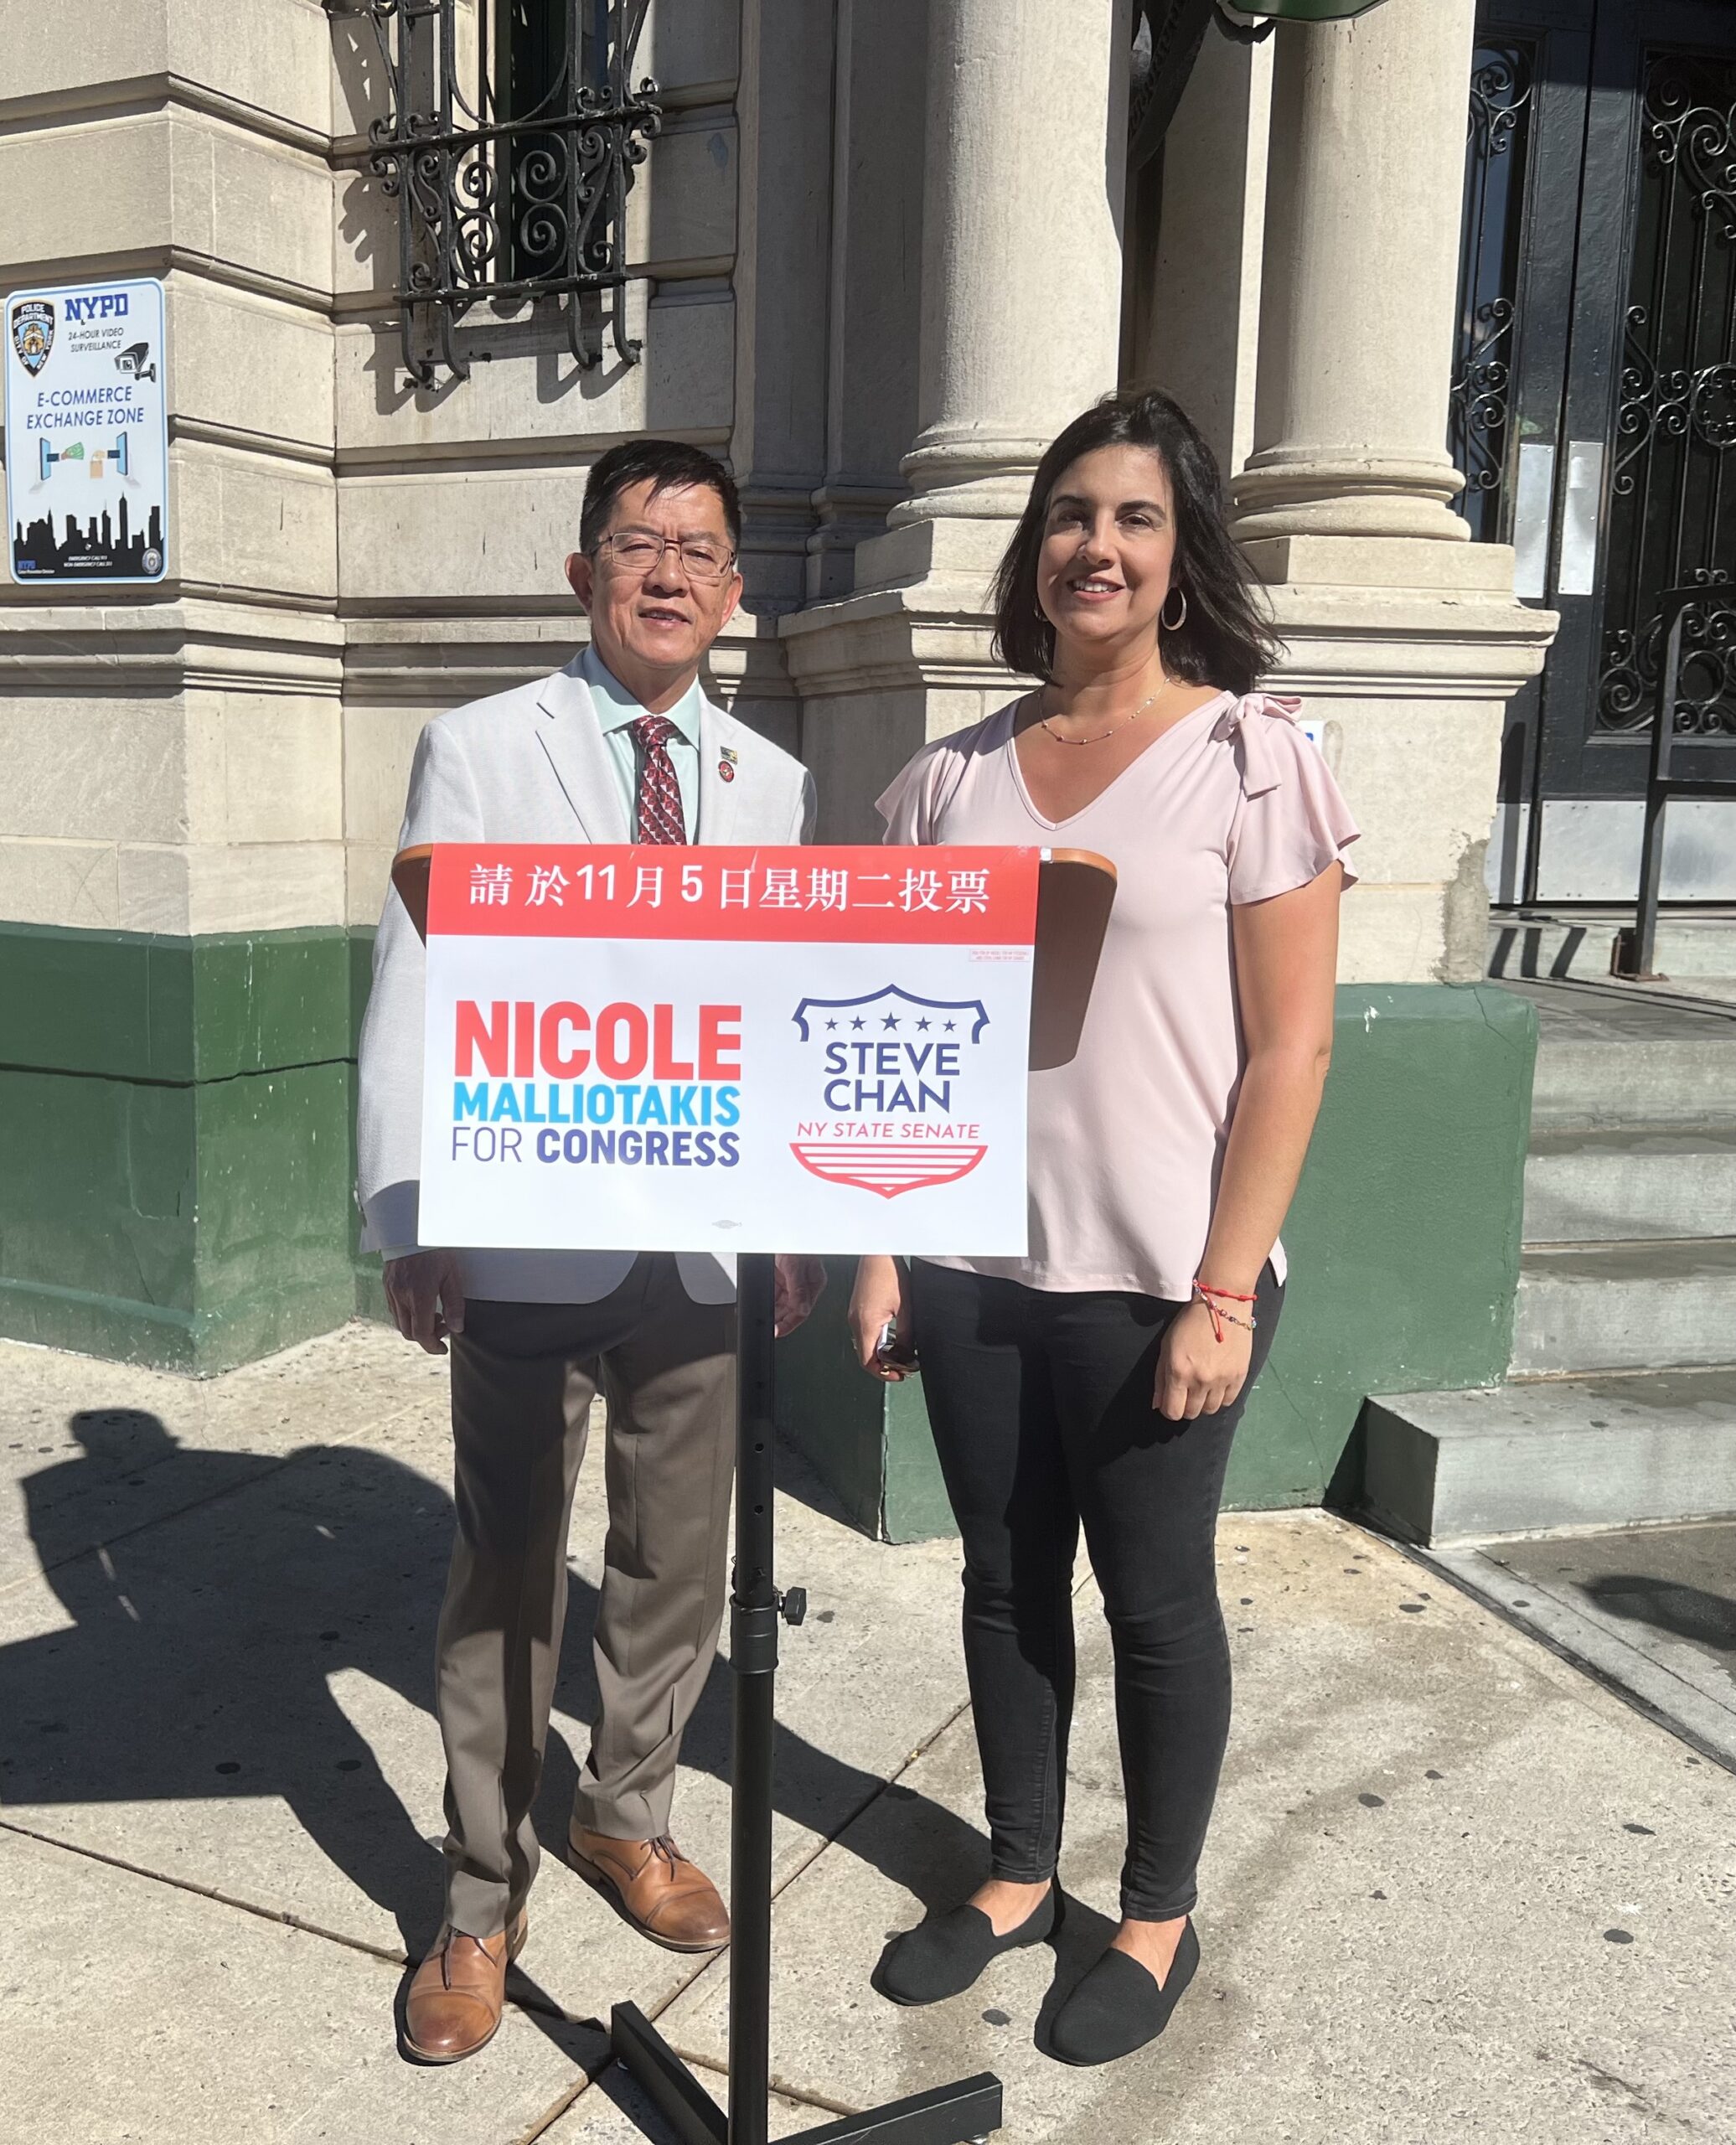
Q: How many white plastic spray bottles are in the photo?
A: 0